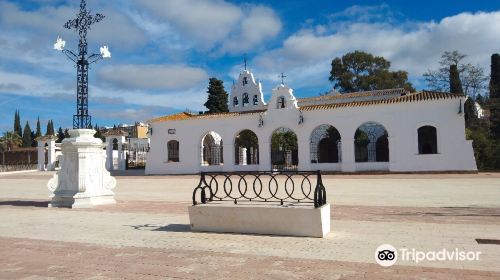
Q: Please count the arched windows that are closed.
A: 2